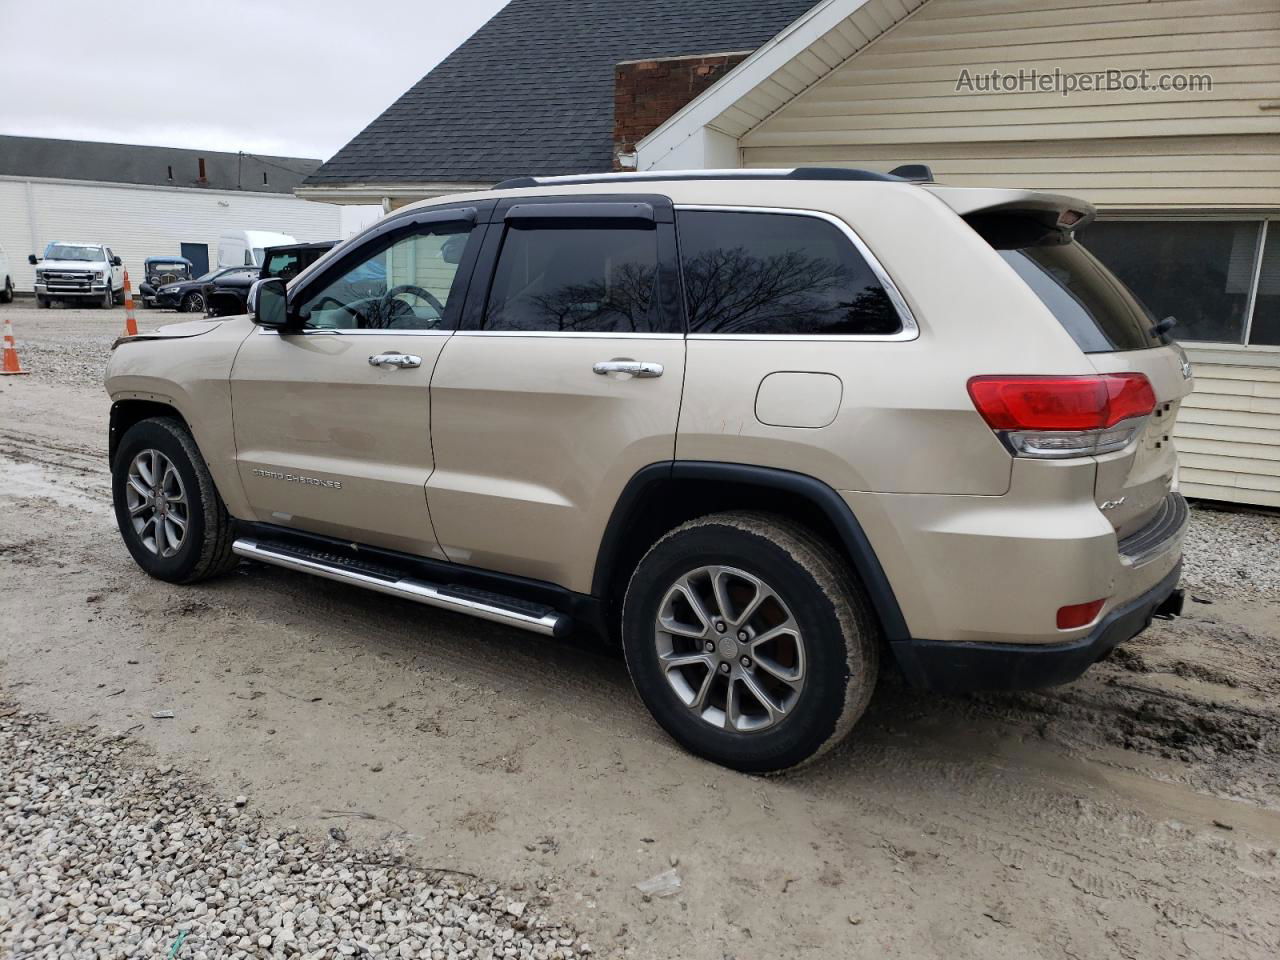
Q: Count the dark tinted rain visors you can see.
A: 2